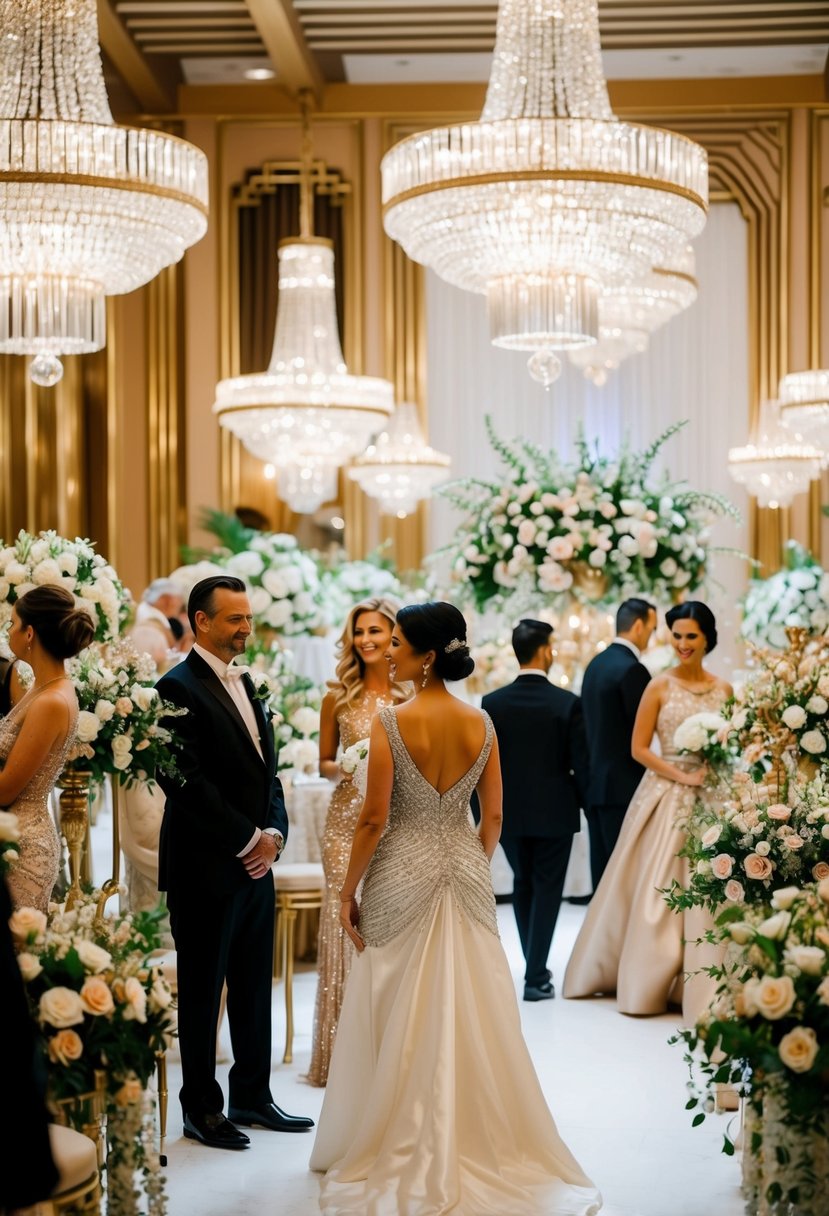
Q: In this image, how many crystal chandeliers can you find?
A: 7